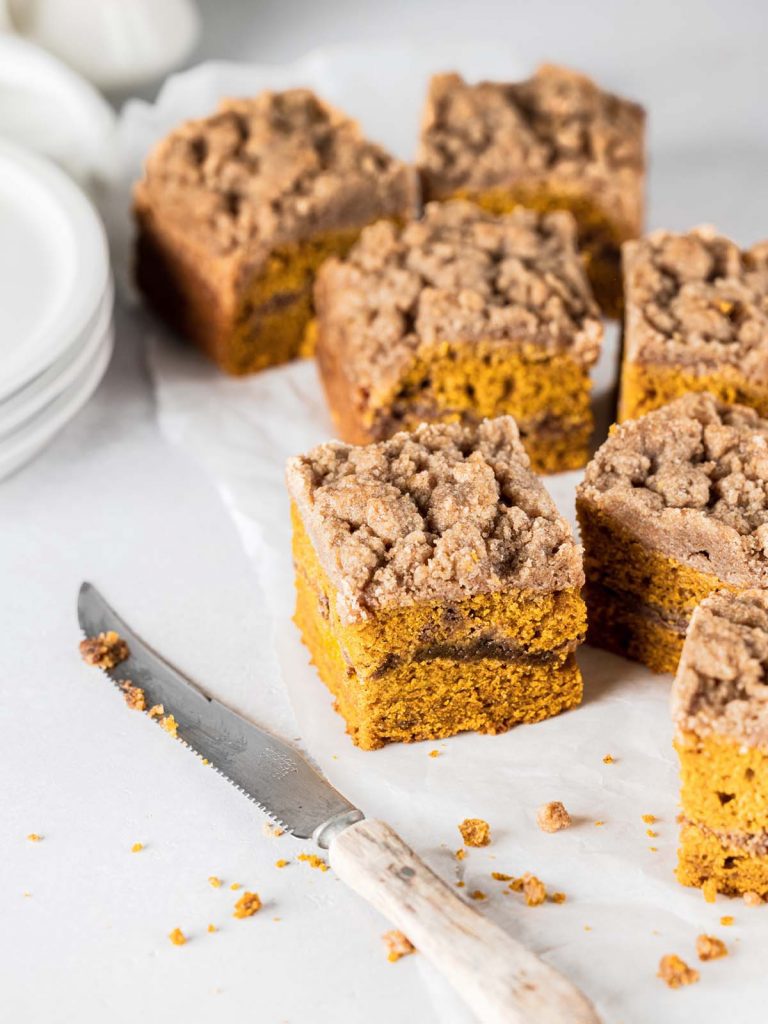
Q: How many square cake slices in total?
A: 7